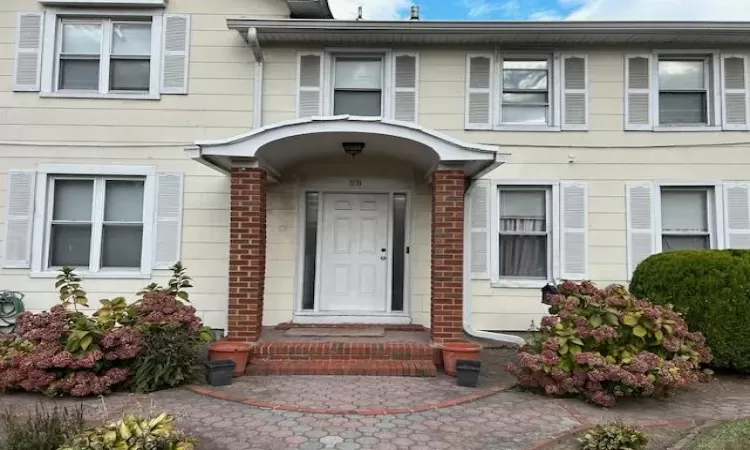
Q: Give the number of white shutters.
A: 14